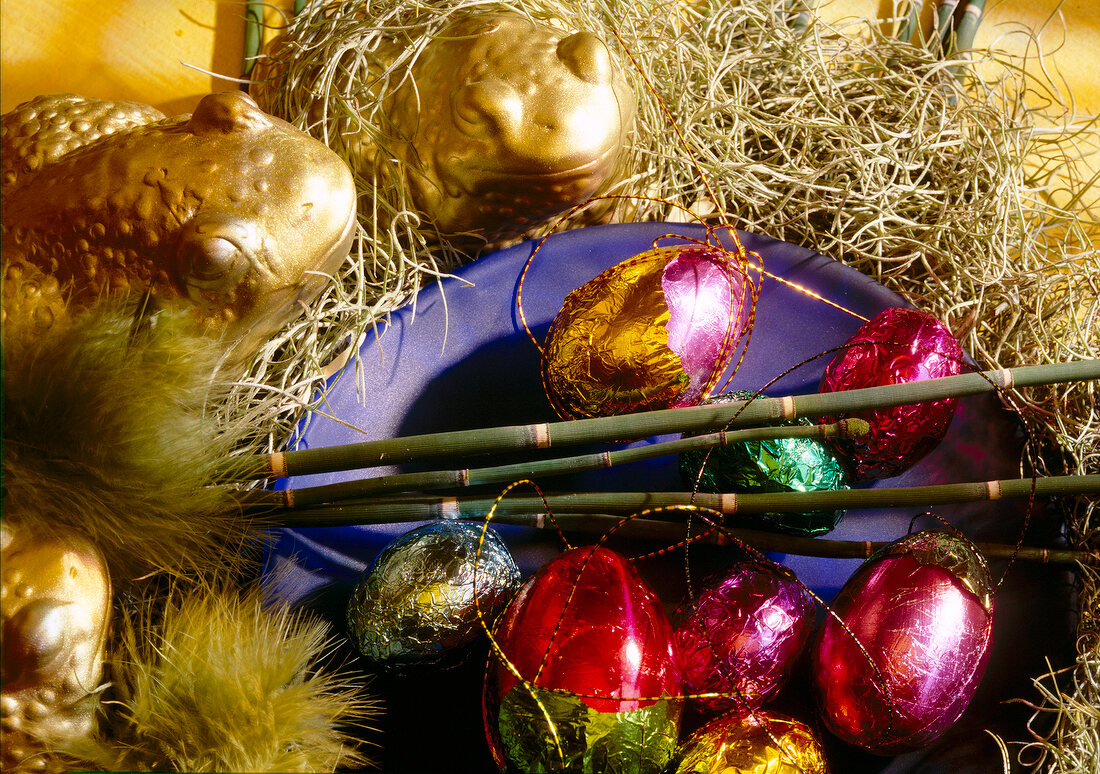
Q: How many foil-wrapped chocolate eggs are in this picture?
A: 8